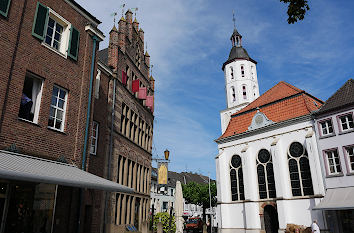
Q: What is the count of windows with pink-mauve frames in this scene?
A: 4